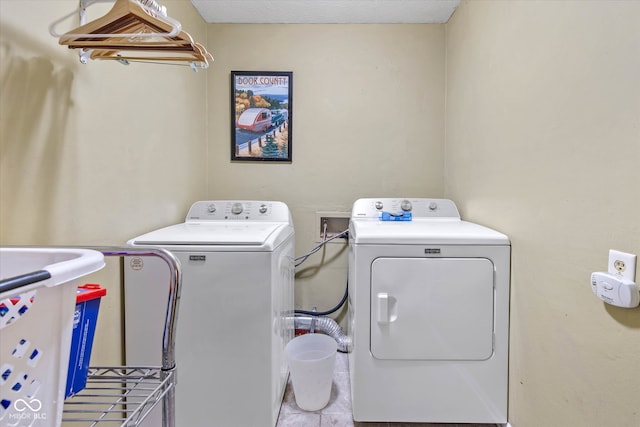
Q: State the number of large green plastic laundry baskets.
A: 0